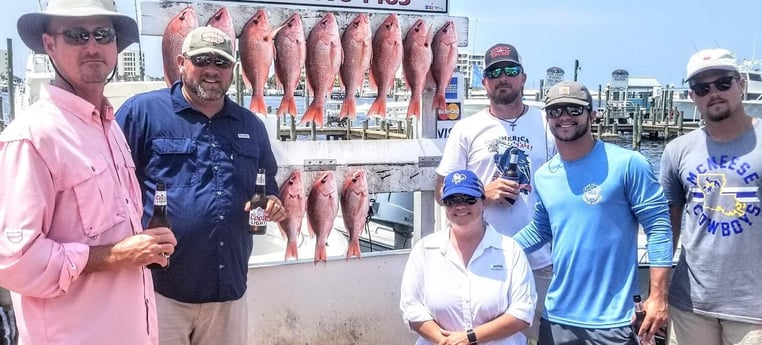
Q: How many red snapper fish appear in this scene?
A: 12